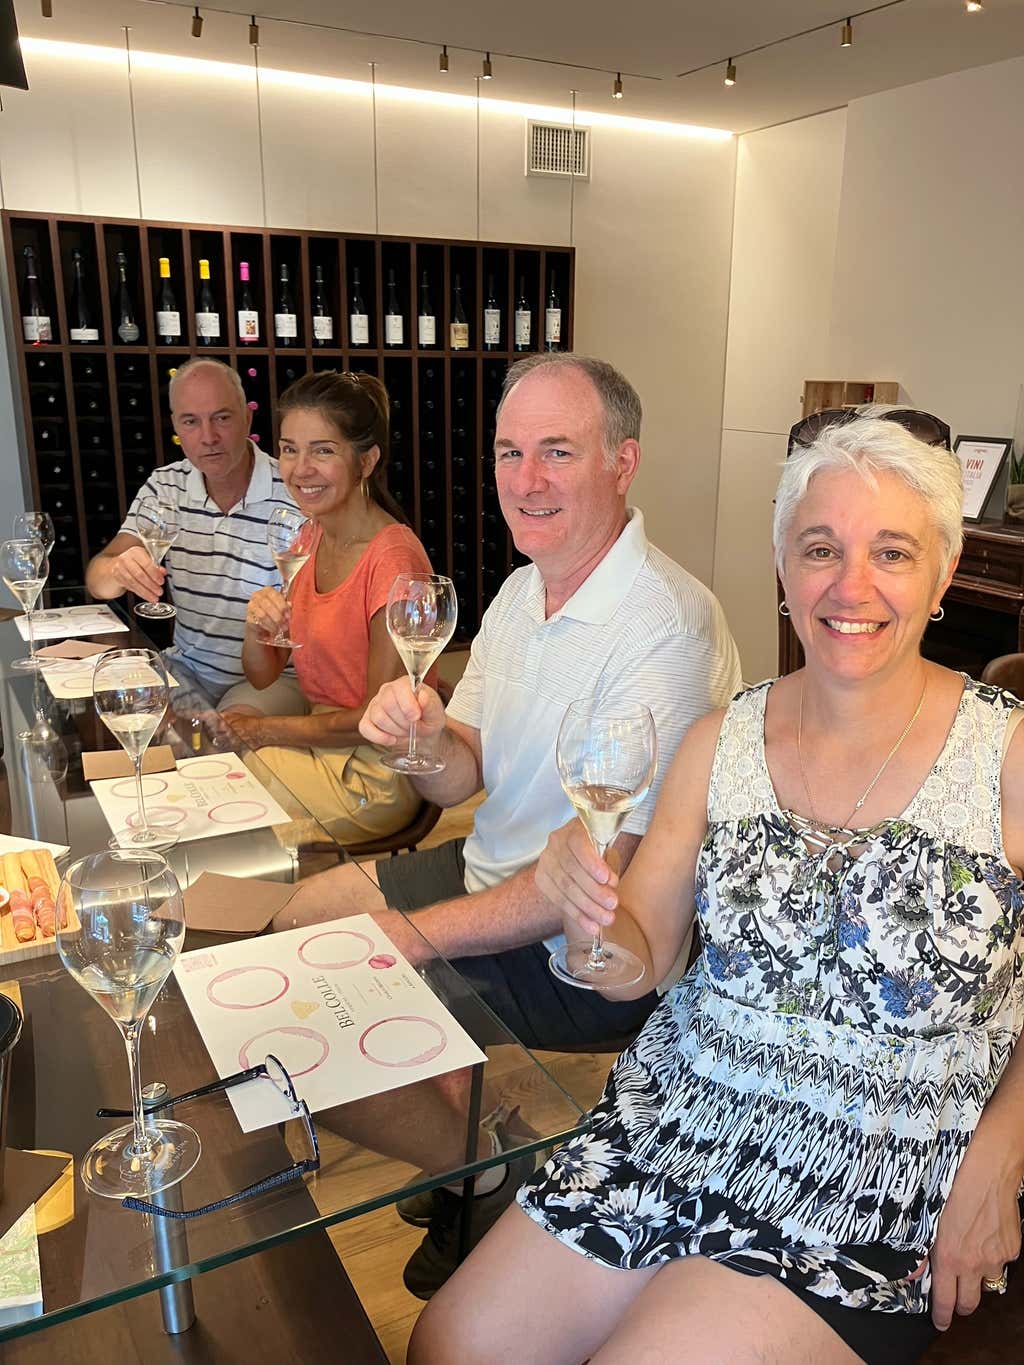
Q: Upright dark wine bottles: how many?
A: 15